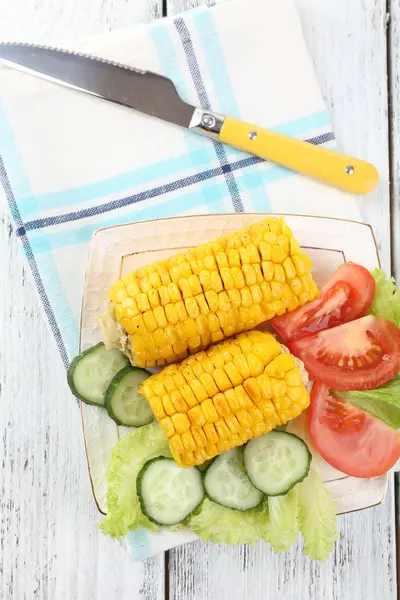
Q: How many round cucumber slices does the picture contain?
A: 5